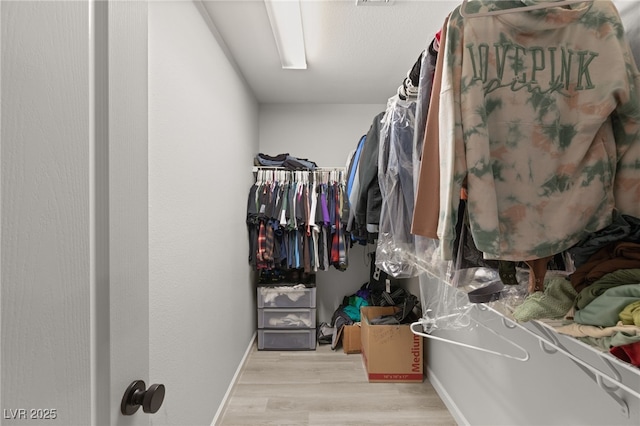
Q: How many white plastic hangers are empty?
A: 1